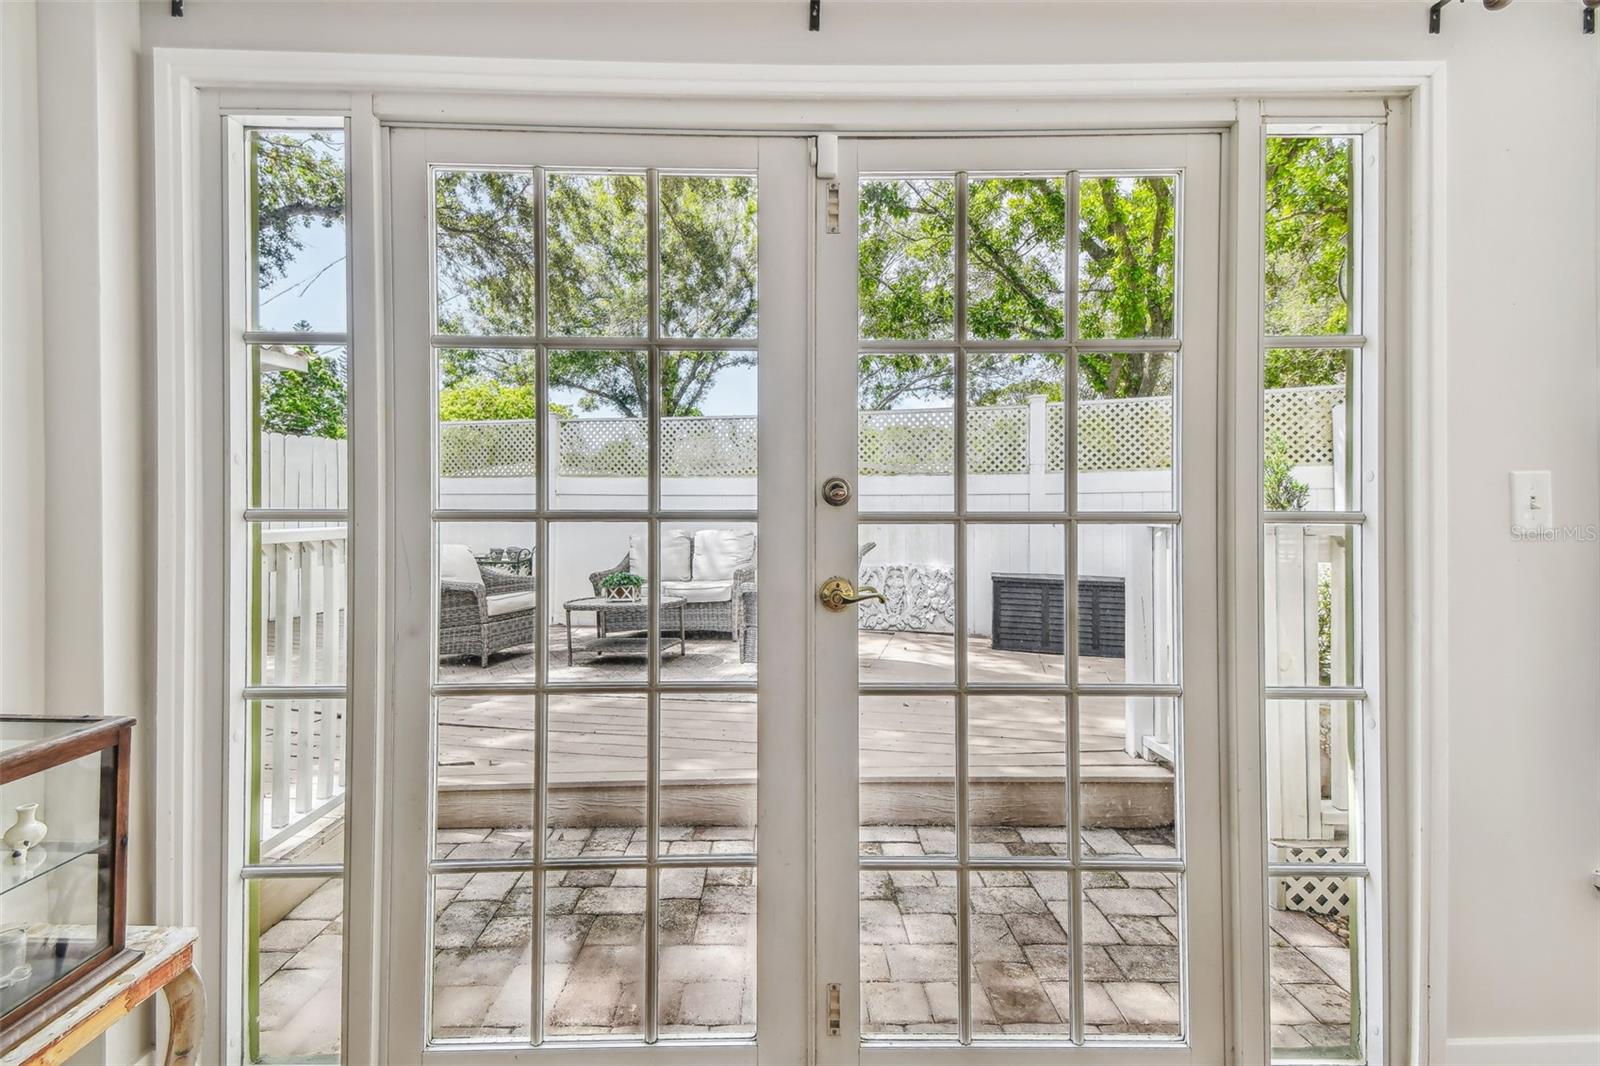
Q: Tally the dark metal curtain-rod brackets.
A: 4